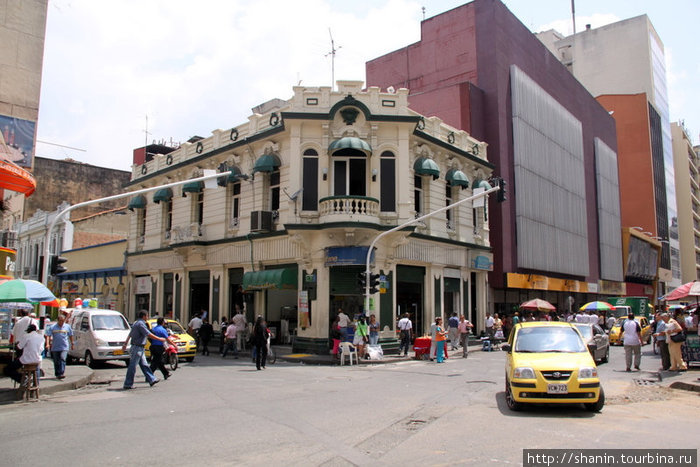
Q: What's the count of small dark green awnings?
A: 9